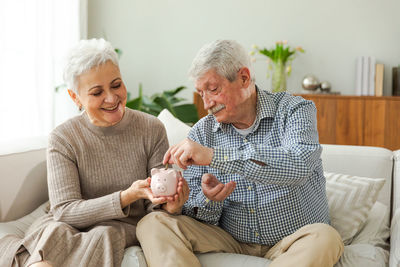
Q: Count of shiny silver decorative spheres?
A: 2